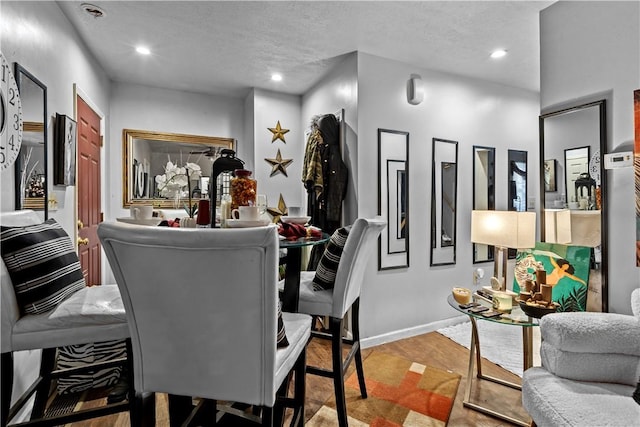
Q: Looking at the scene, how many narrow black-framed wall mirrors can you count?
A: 4